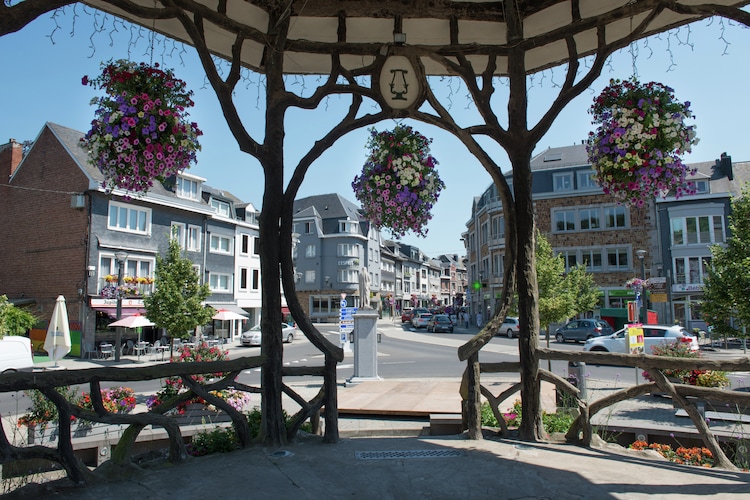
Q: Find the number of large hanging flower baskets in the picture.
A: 3